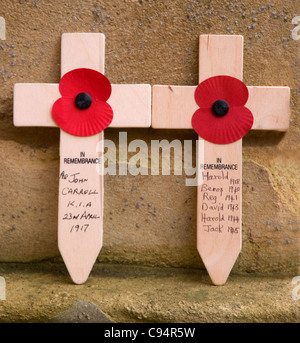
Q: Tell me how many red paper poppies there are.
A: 2